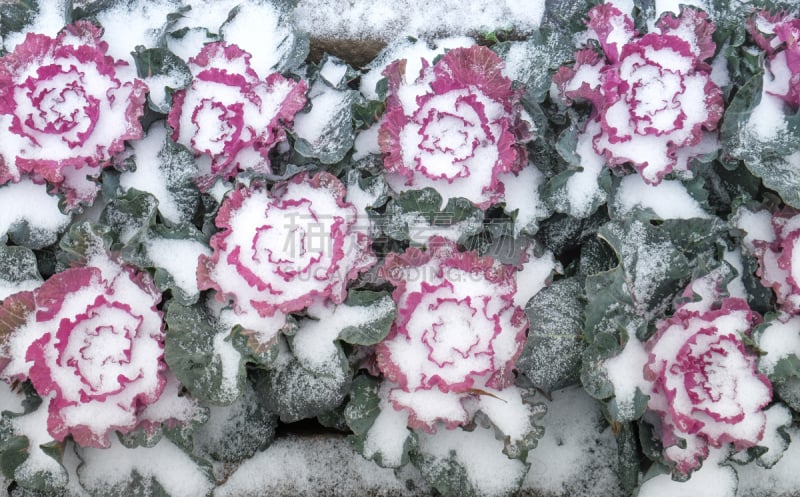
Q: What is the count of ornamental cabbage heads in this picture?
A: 10